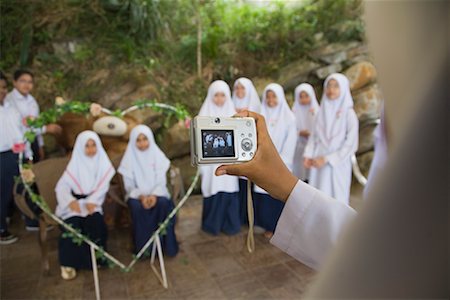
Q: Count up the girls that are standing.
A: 5